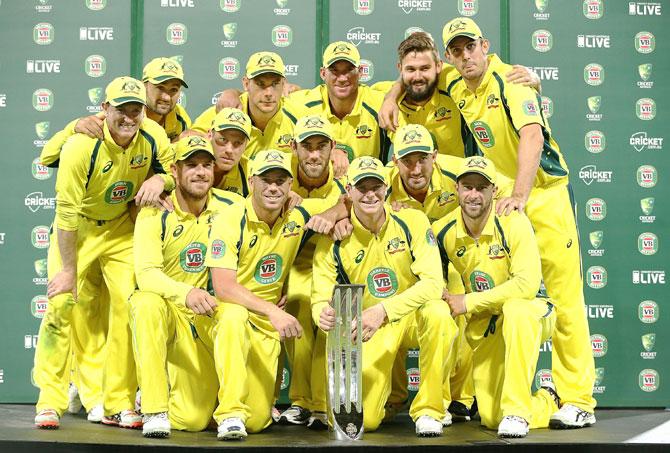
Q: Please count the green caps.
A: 0